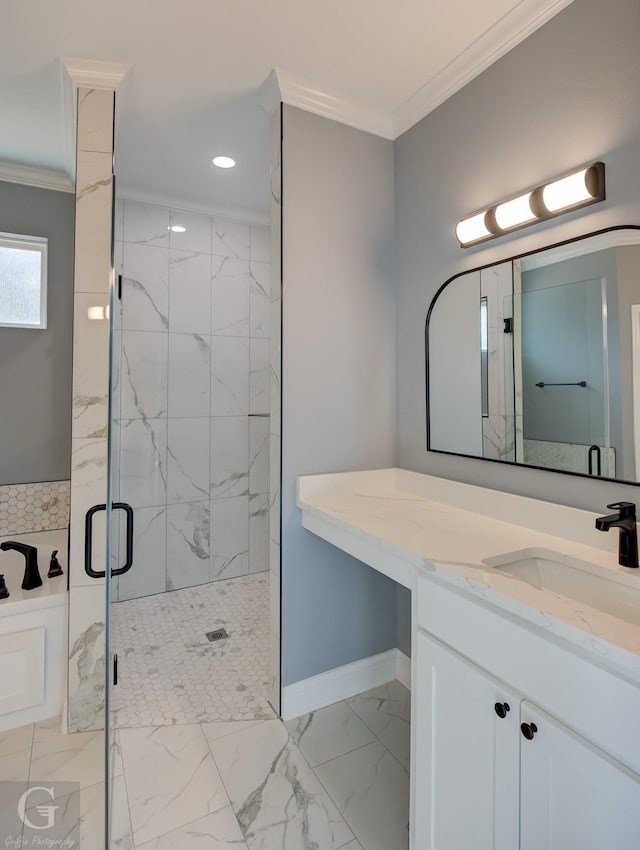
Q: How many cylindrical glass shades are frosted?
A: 3